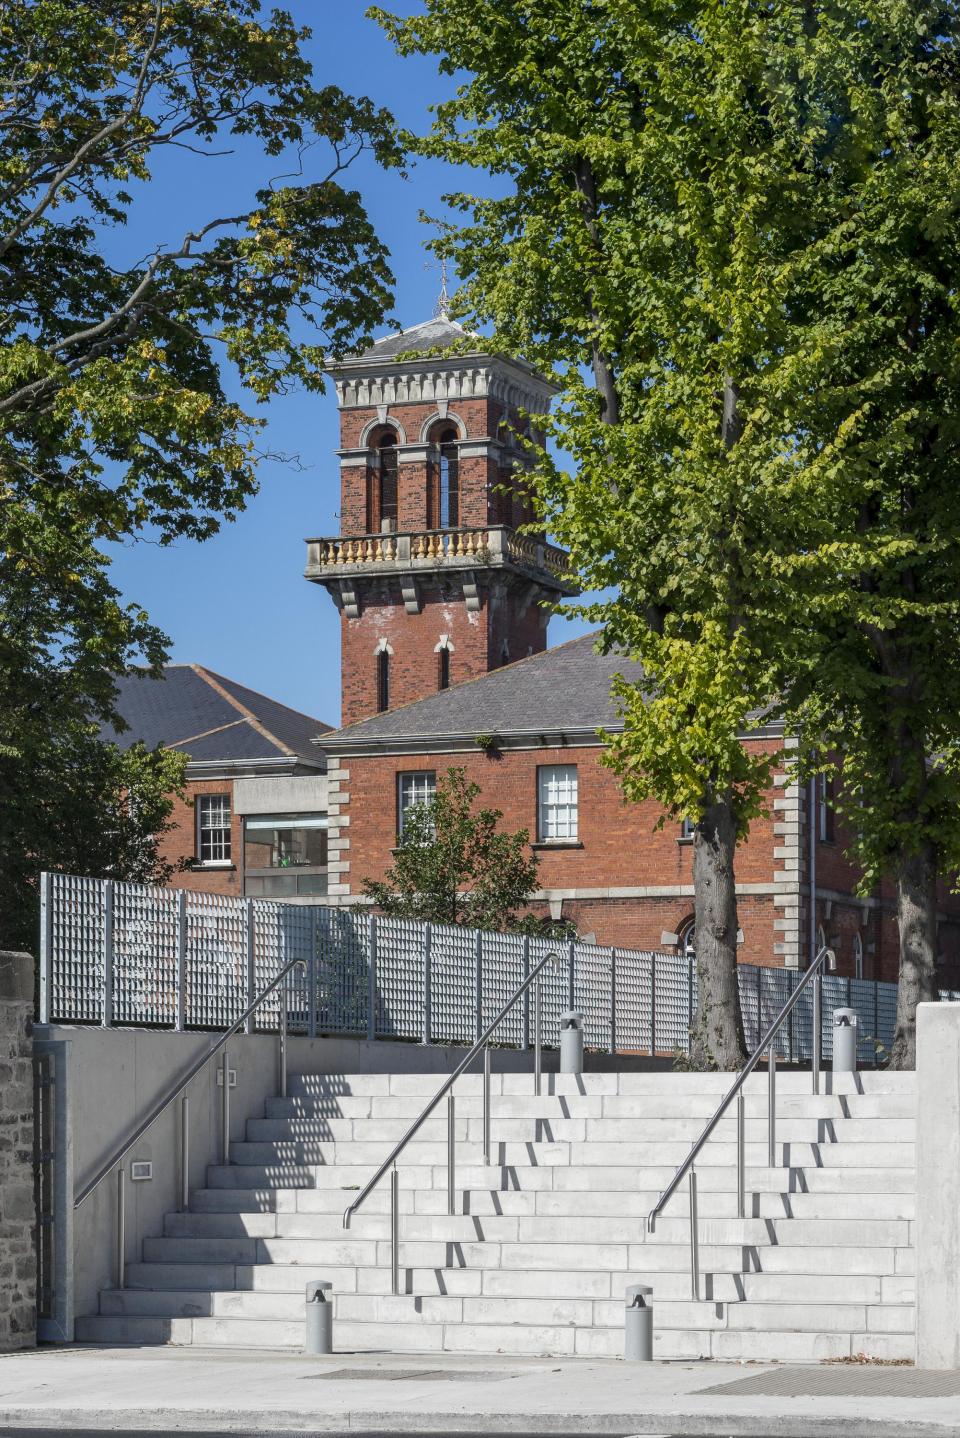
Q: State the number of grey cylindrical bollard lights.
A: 4